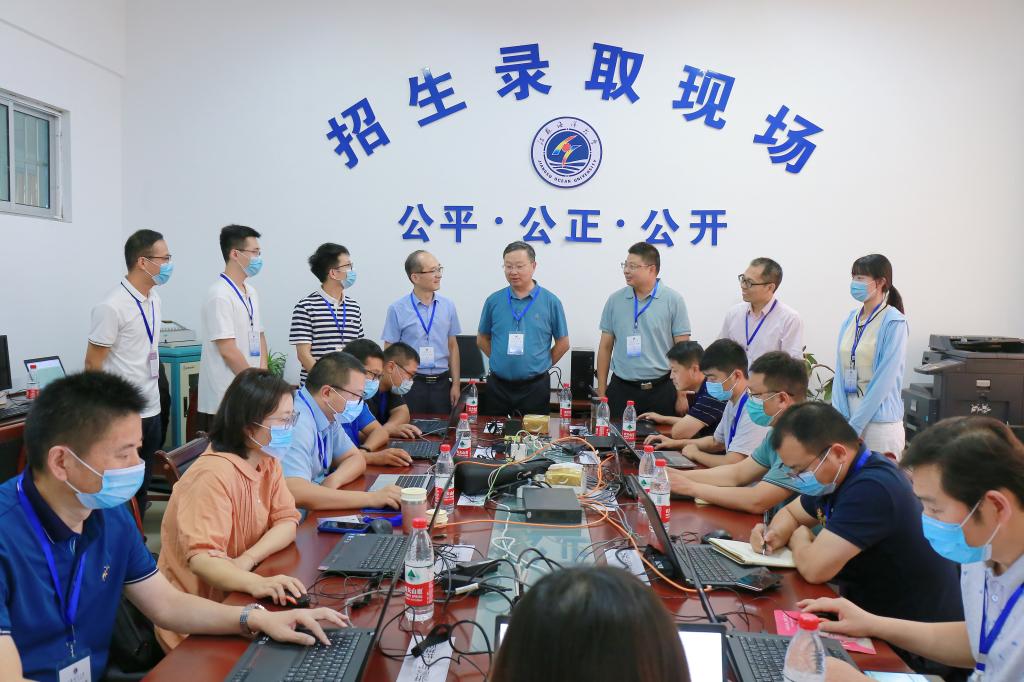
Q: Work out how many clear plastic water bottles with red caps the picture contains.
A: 11